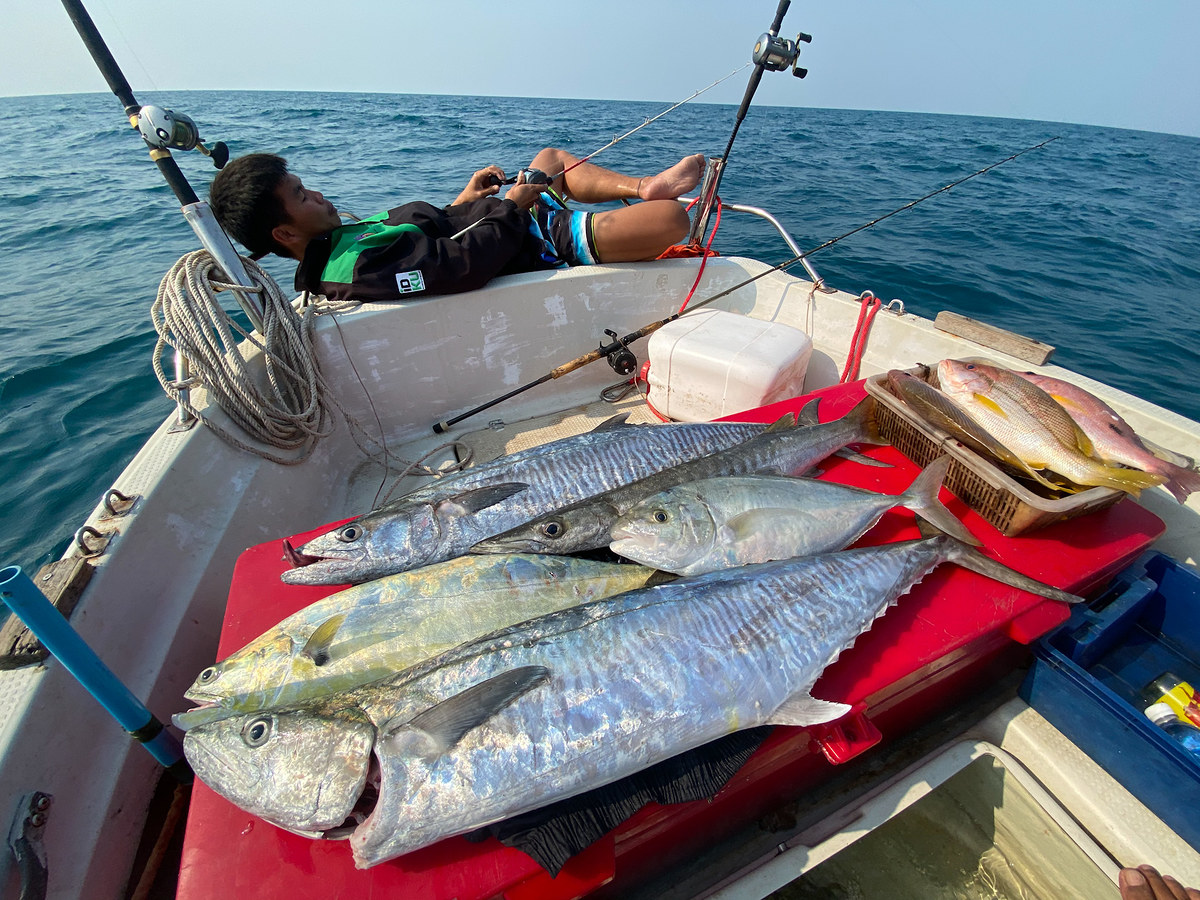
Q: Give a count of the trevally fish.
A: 1